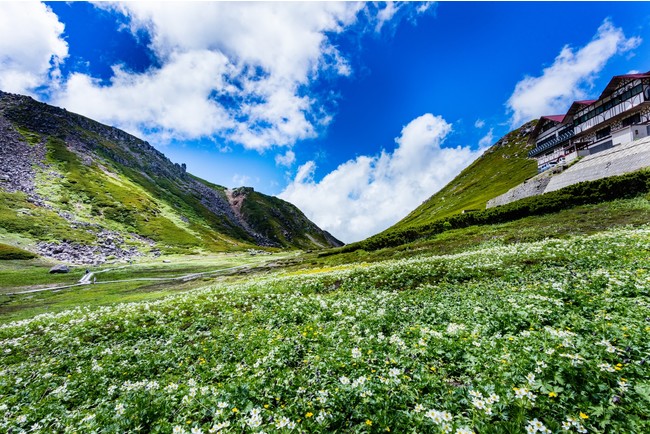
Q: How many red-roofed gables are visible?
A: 3